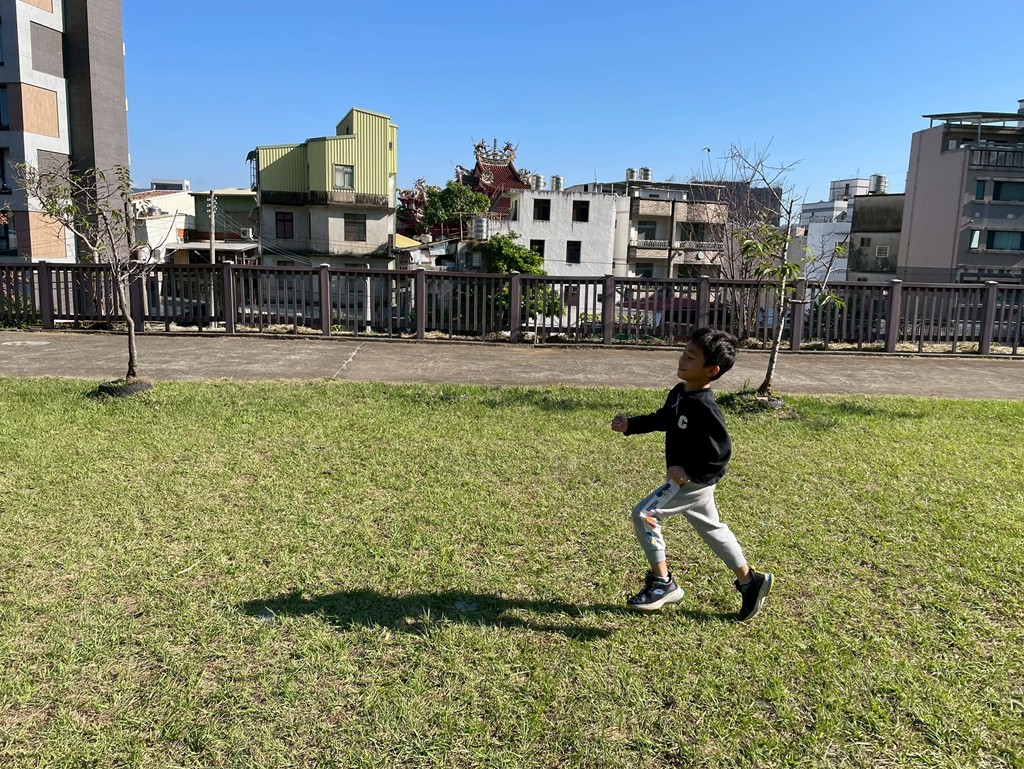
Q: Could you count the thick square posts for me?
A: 11